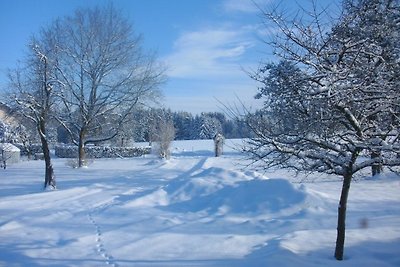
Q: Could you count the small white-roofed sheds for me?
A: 1